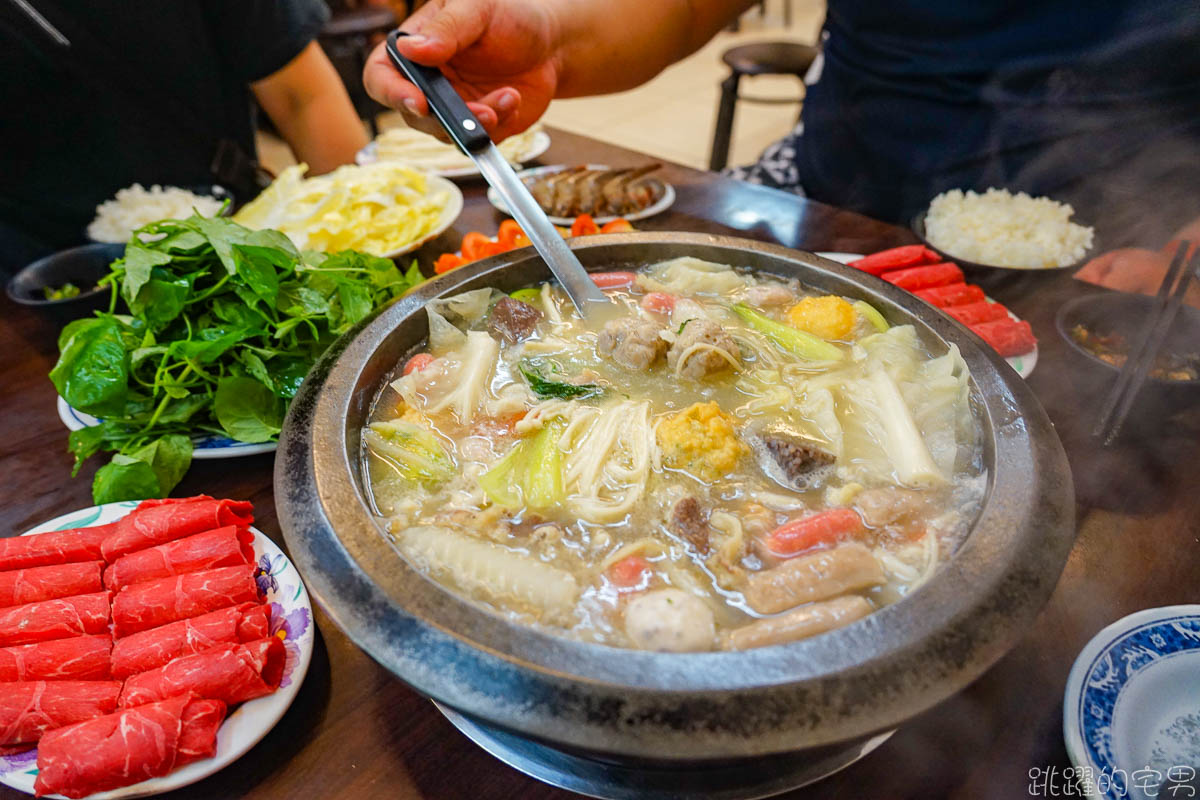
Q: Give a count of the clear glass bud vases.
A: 0